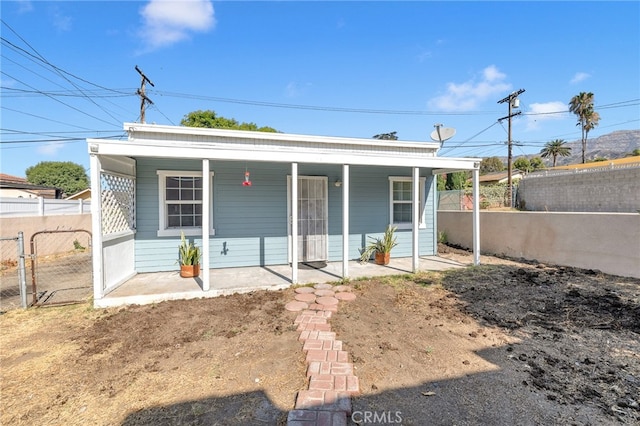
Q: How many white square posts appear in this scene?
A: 6